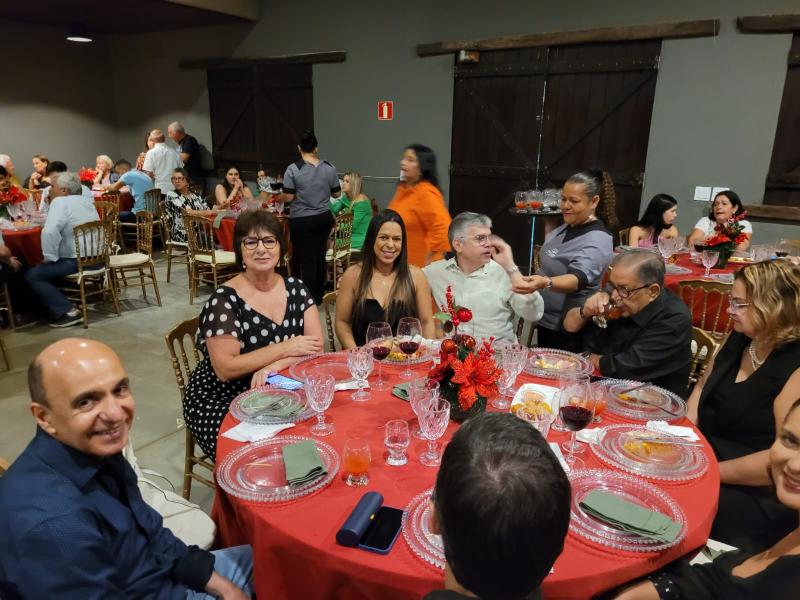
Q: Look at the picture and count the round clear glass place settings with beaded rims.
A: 9